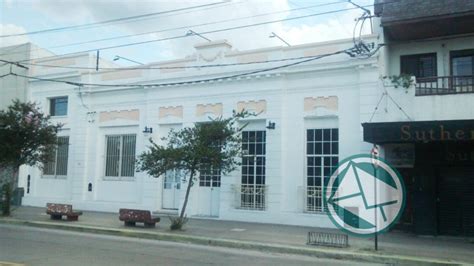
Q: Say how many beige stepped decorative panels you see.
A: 5